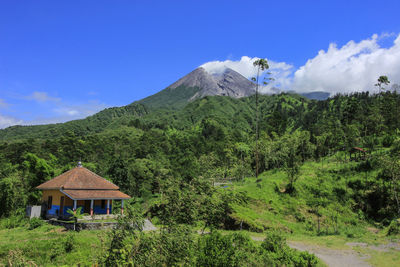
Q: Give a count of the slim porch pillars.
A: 4